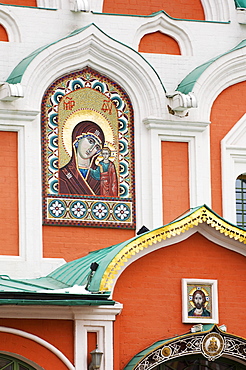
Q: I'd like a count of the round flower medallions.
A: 4